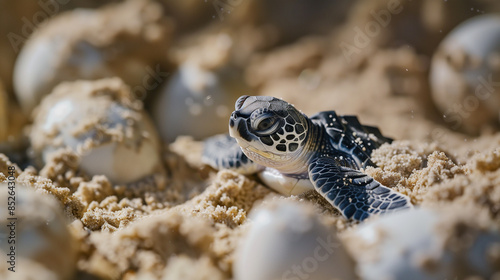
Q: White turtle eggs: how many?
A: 7